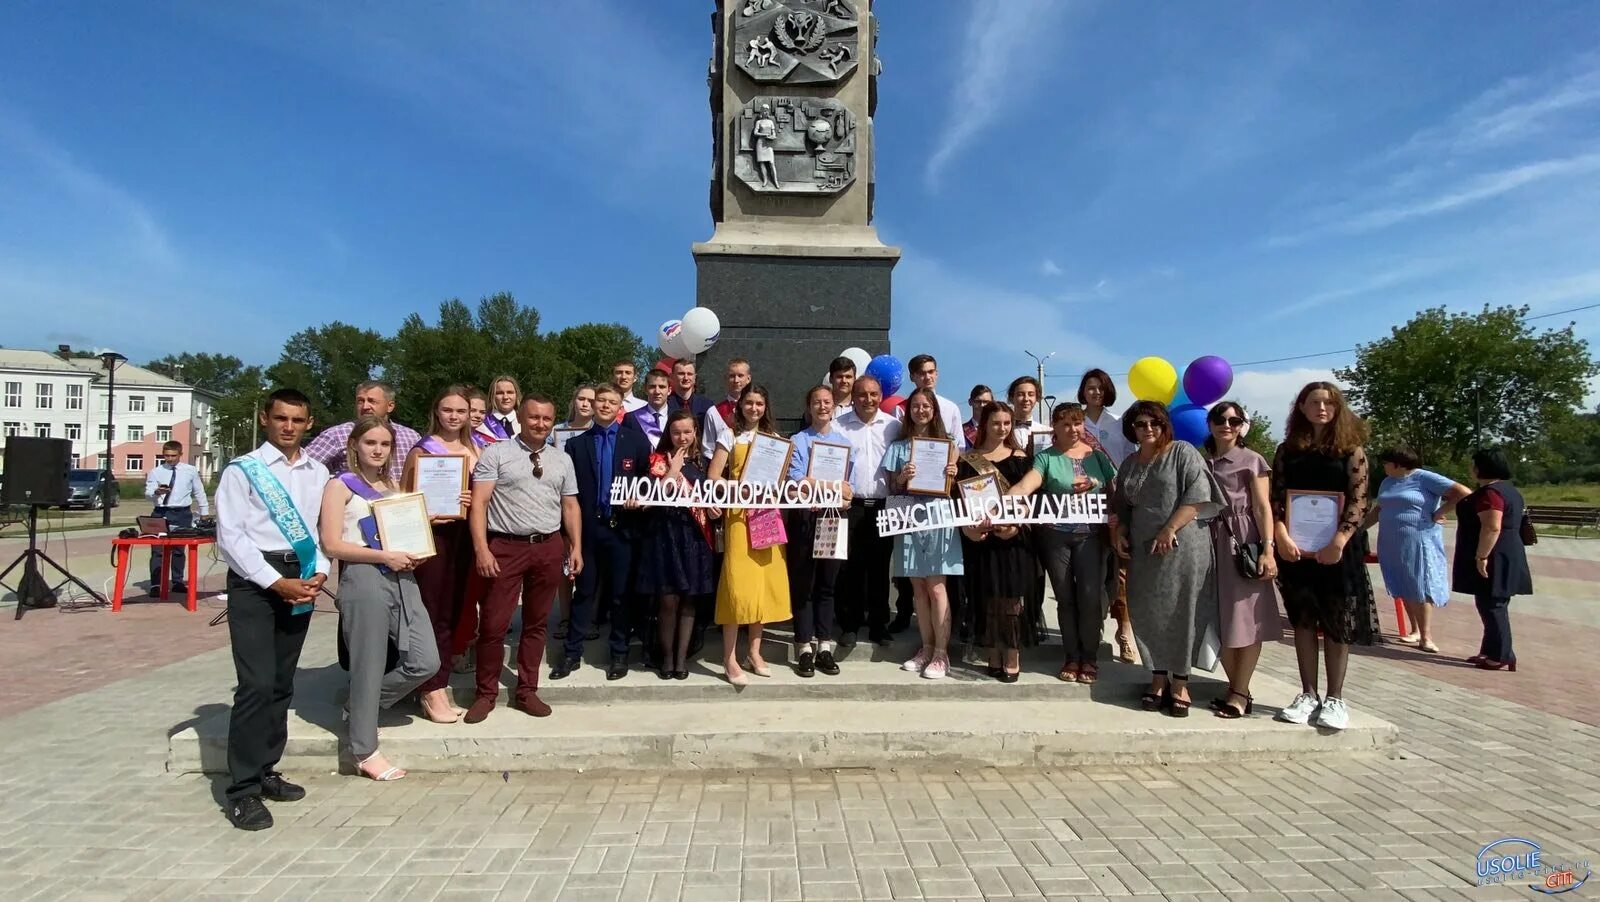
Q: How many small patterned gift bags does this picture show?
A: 2